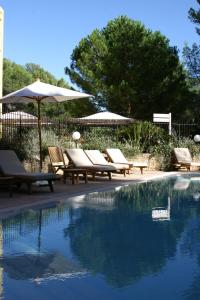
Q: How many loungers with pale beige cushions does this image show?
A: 5